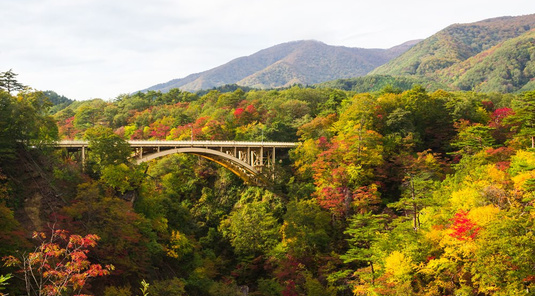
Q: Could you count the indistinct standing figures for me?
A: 0